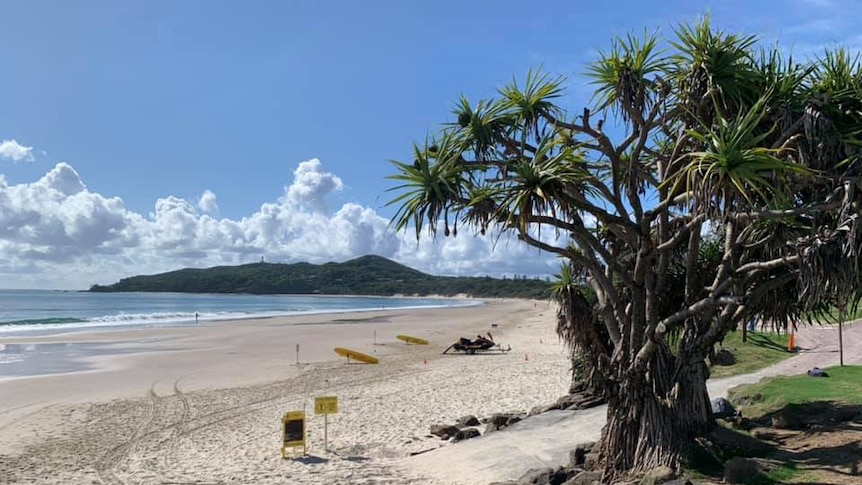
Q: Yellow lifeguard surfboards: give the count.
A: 2